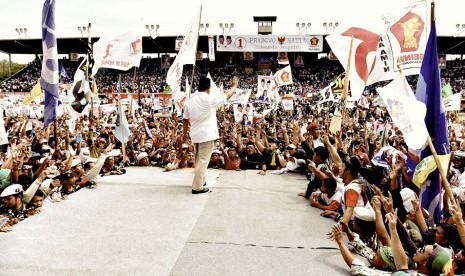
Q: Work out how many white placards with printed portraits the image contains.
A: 2